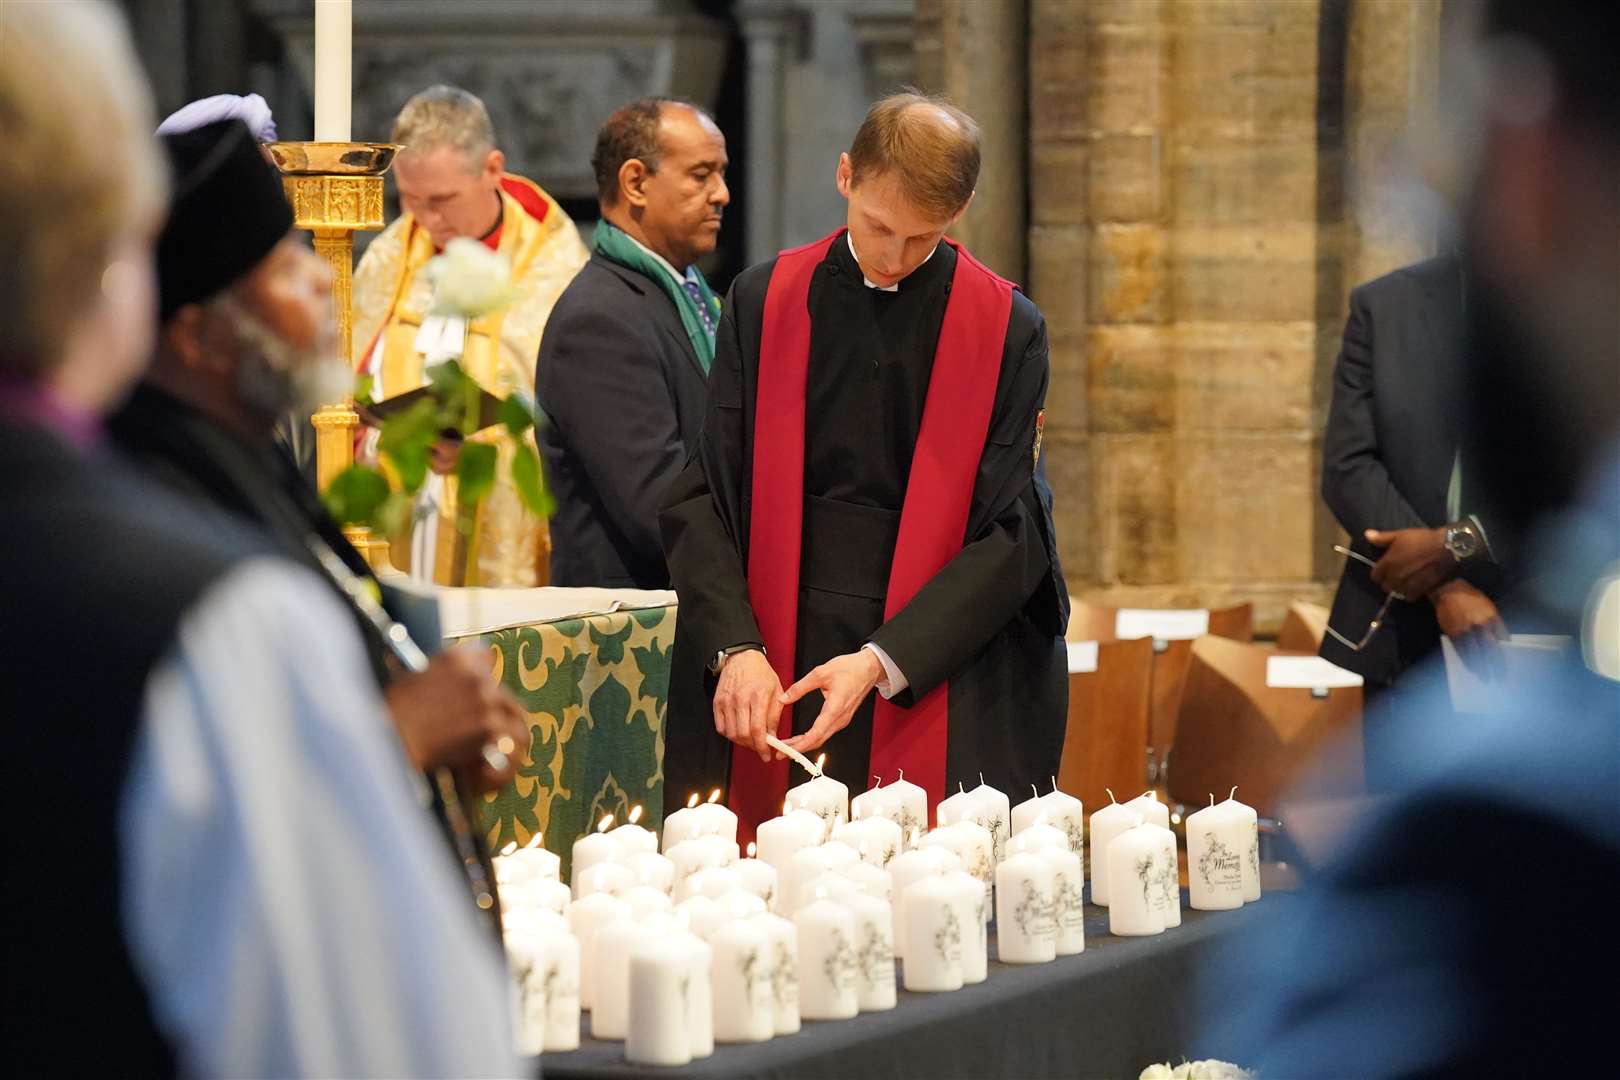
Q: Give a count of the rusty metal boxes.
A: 0